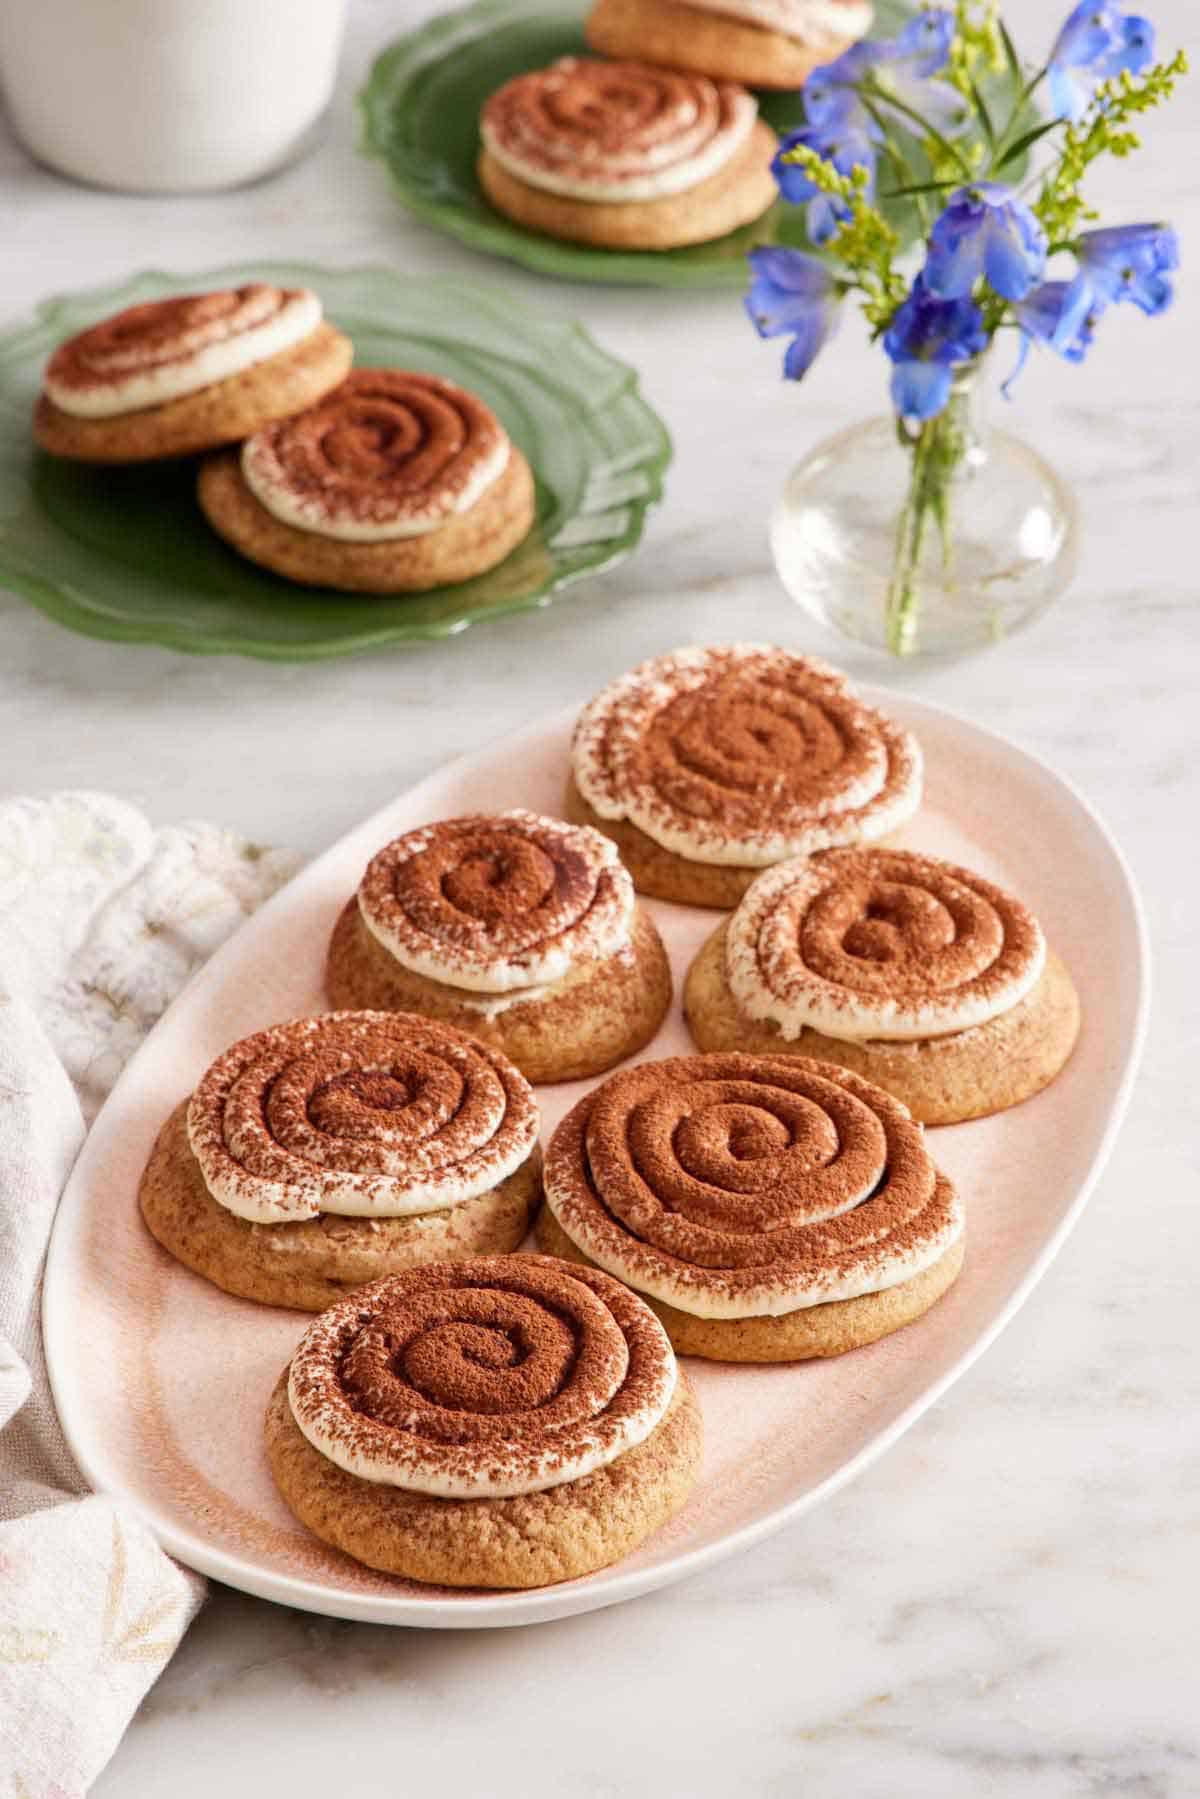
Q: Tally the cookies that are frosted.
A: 10